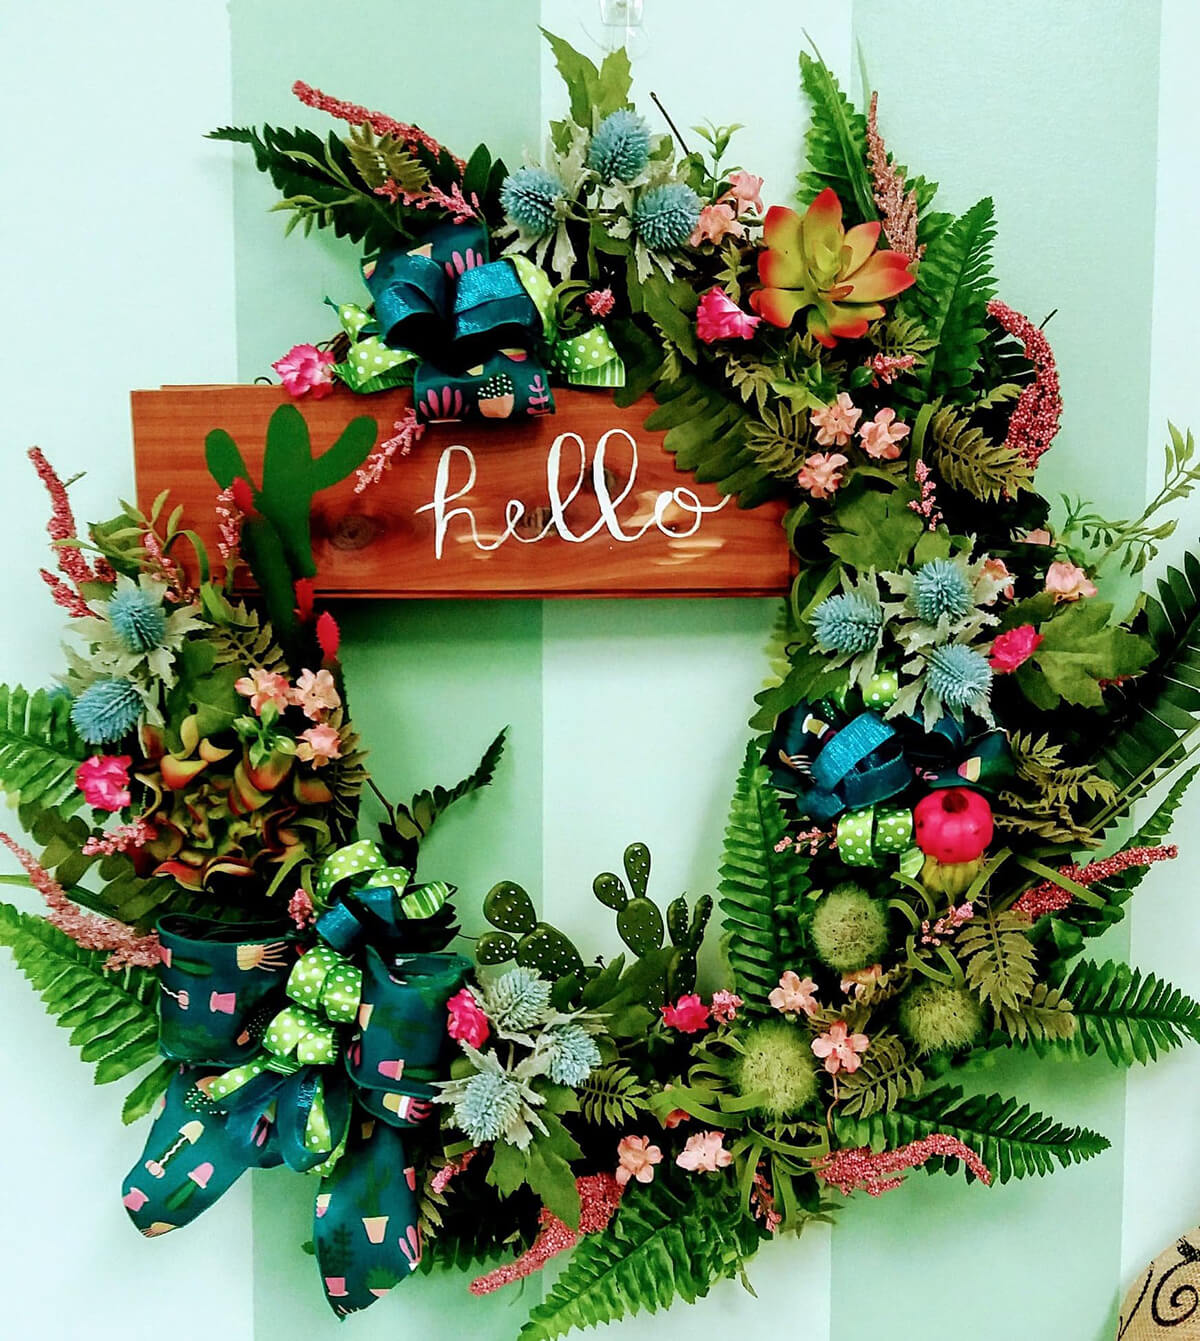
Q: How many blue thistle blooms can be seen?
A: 11